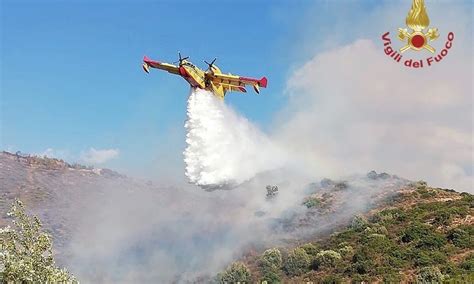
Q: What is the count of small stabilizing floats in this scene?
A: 2